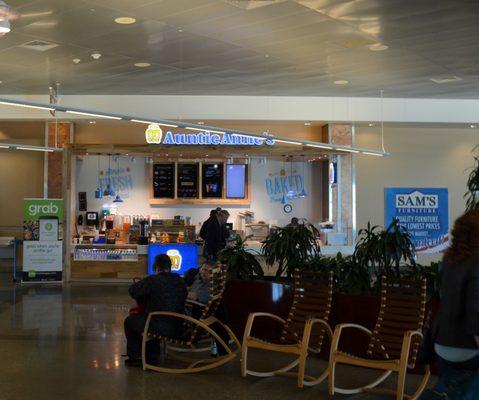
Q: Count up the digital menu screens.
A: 4